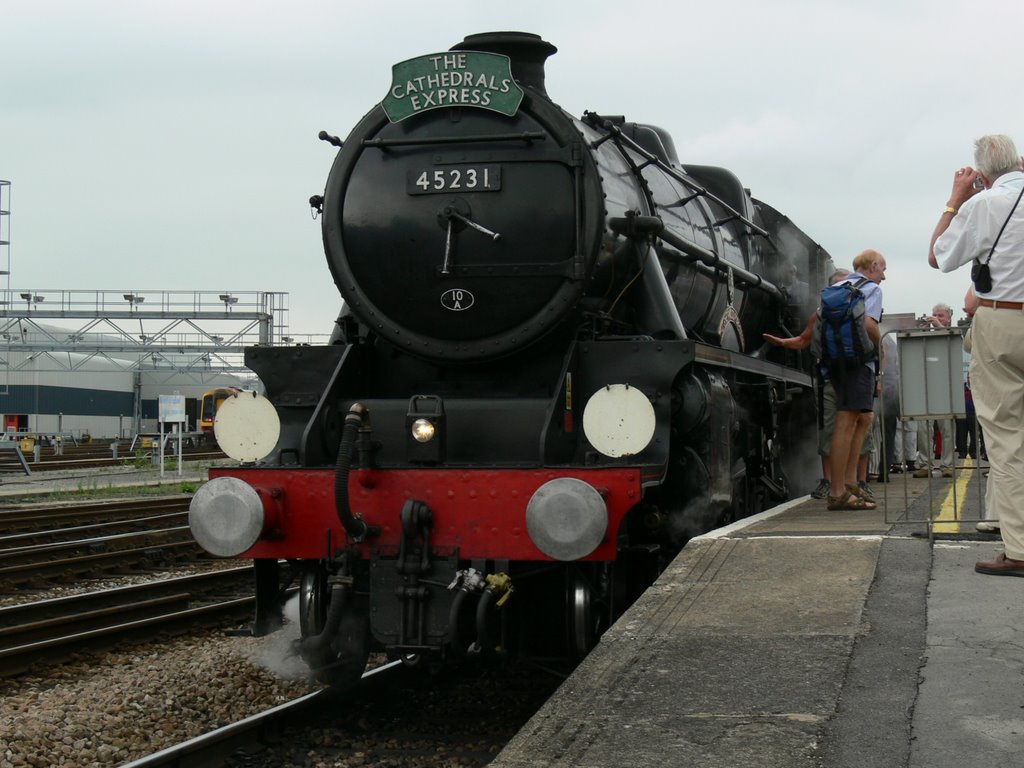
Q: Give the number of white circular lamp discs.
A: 2